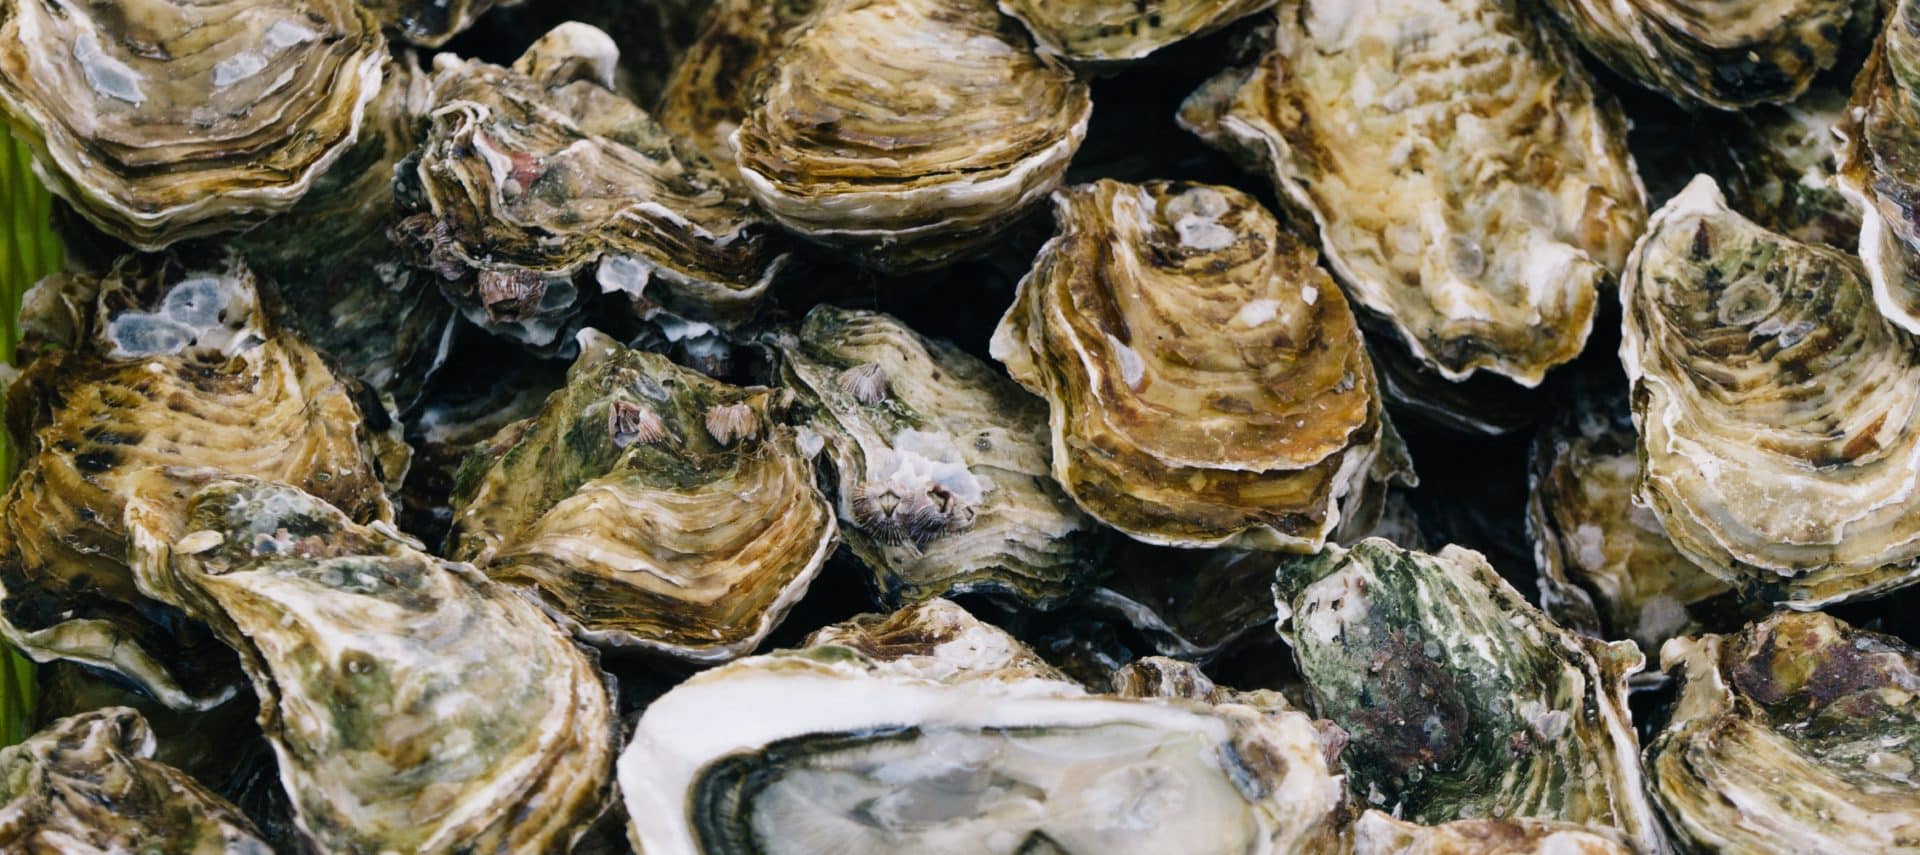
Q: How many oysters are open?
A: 1